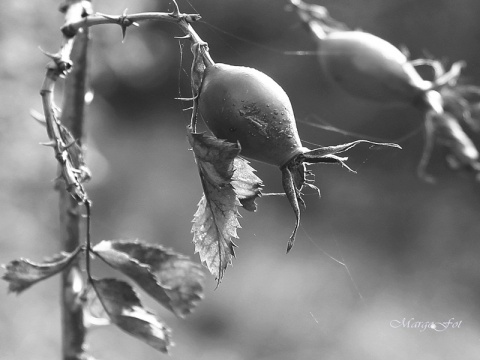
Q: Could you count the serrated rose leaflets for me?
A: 5